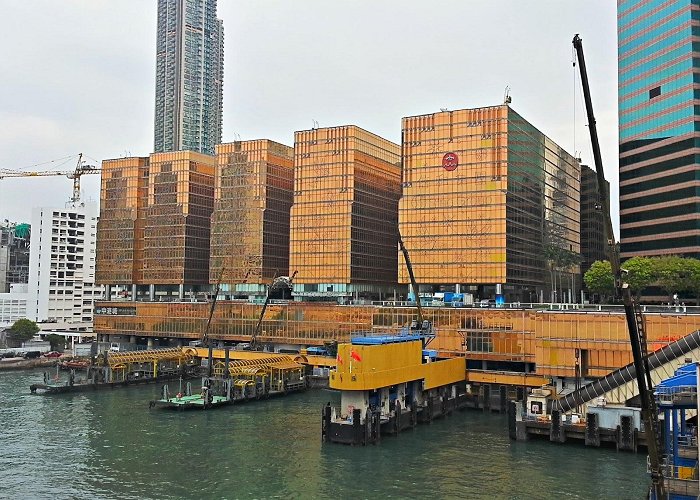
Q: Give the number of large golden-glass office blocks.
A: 5